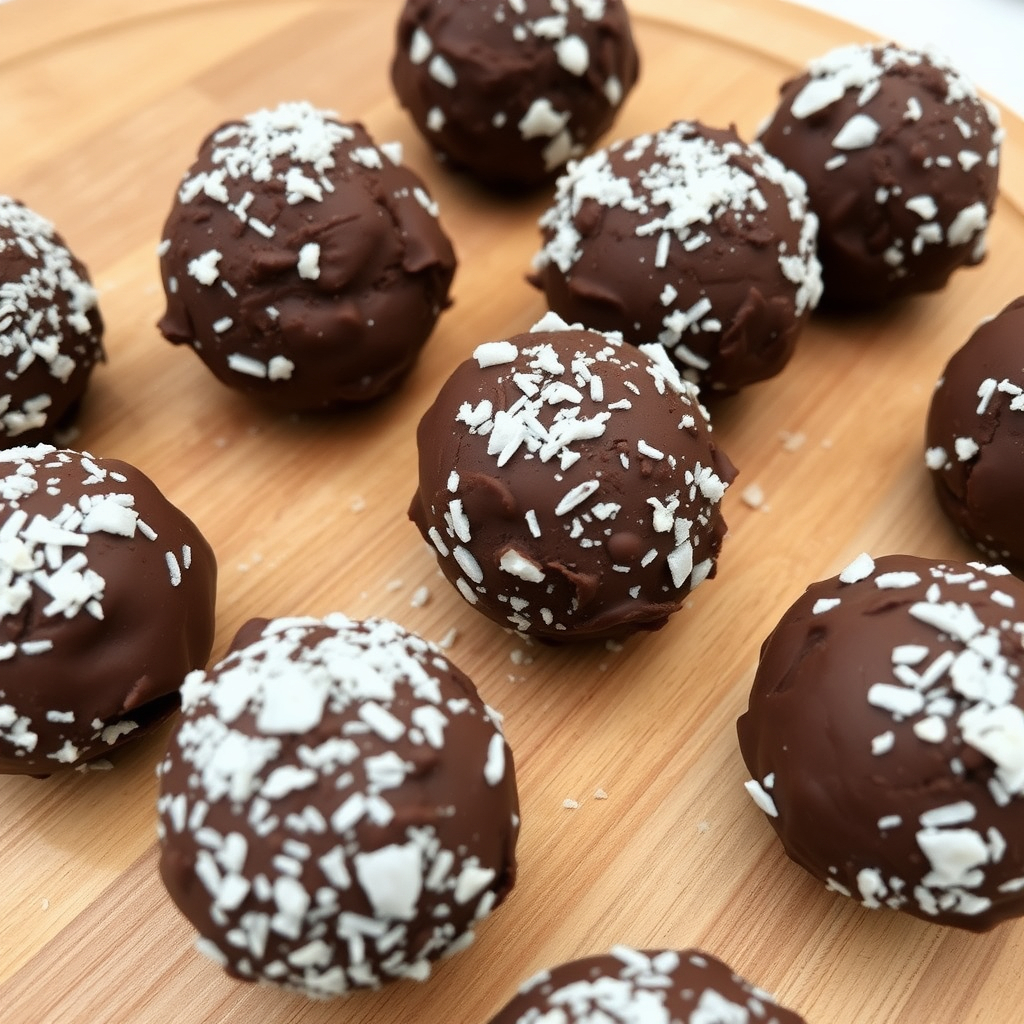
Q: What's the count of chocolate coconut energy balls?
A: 11